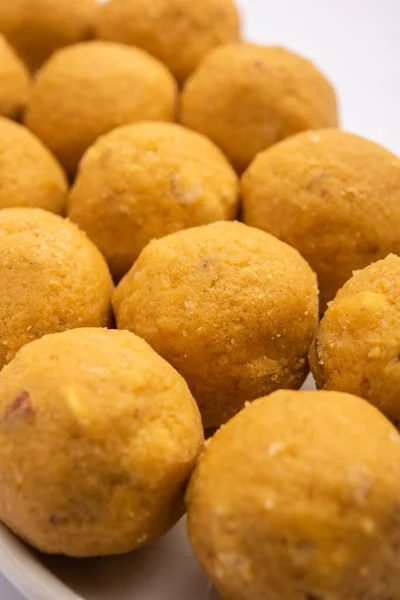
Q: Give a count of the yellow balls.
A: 13